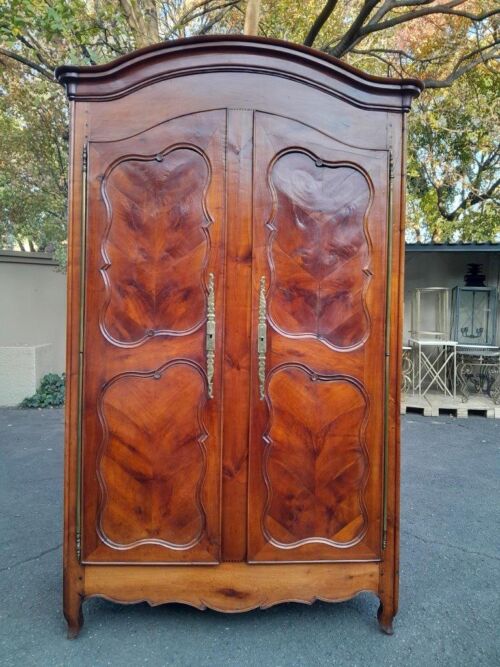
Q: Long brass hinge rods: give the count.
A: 2